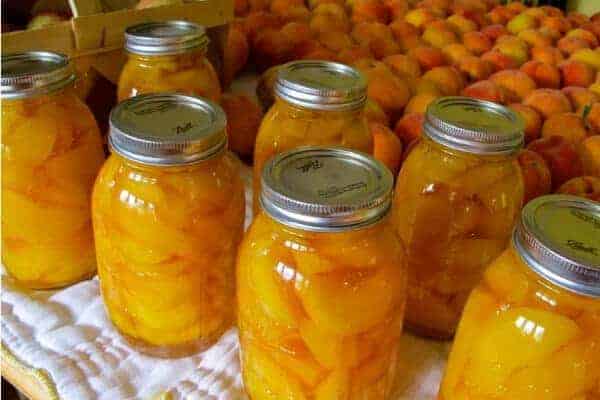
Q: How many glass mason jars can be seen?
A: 7